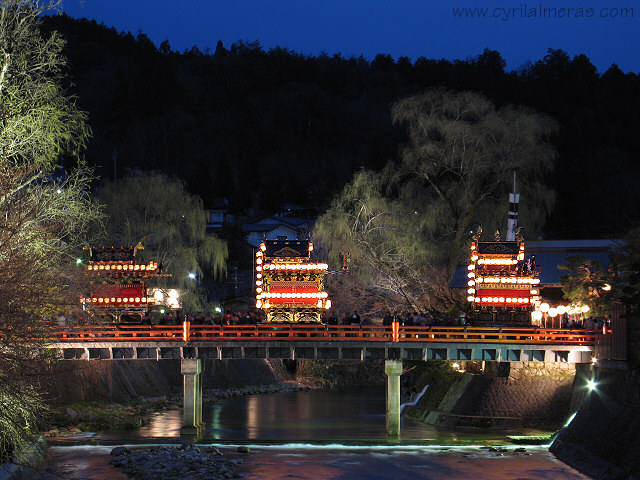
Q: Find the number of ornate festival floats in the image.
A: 3